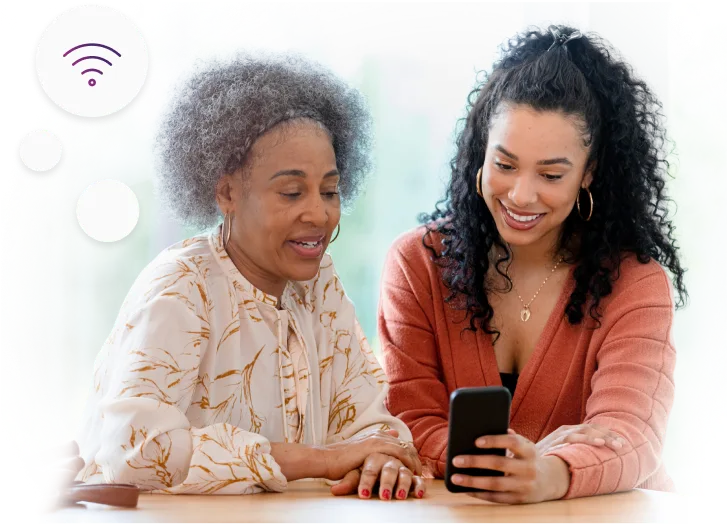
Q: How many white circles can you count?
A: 3